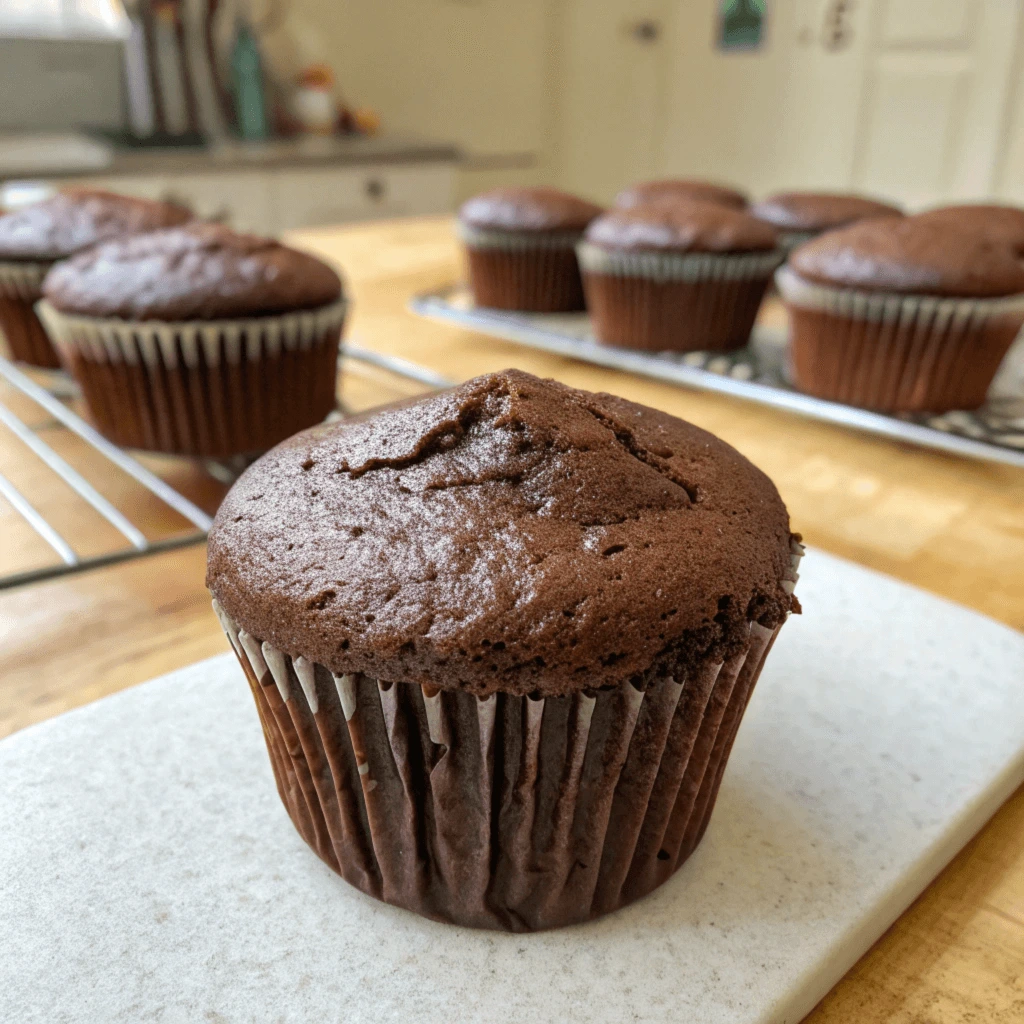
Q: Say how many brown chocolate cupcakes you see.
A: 9